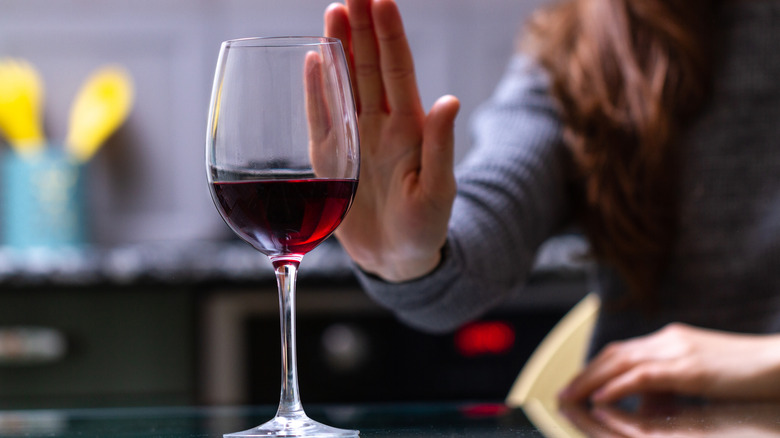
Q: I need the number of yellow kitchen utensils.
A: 2